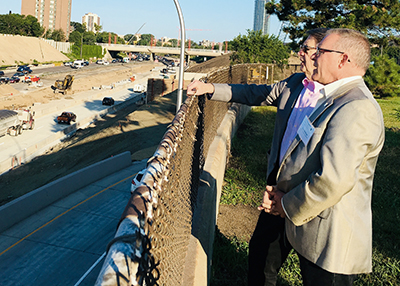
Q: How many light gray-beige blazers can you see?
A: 1